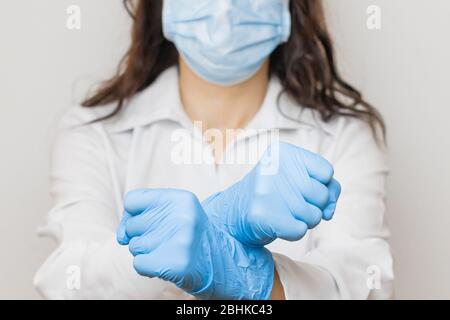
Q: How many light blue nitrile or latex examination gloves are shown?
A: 2